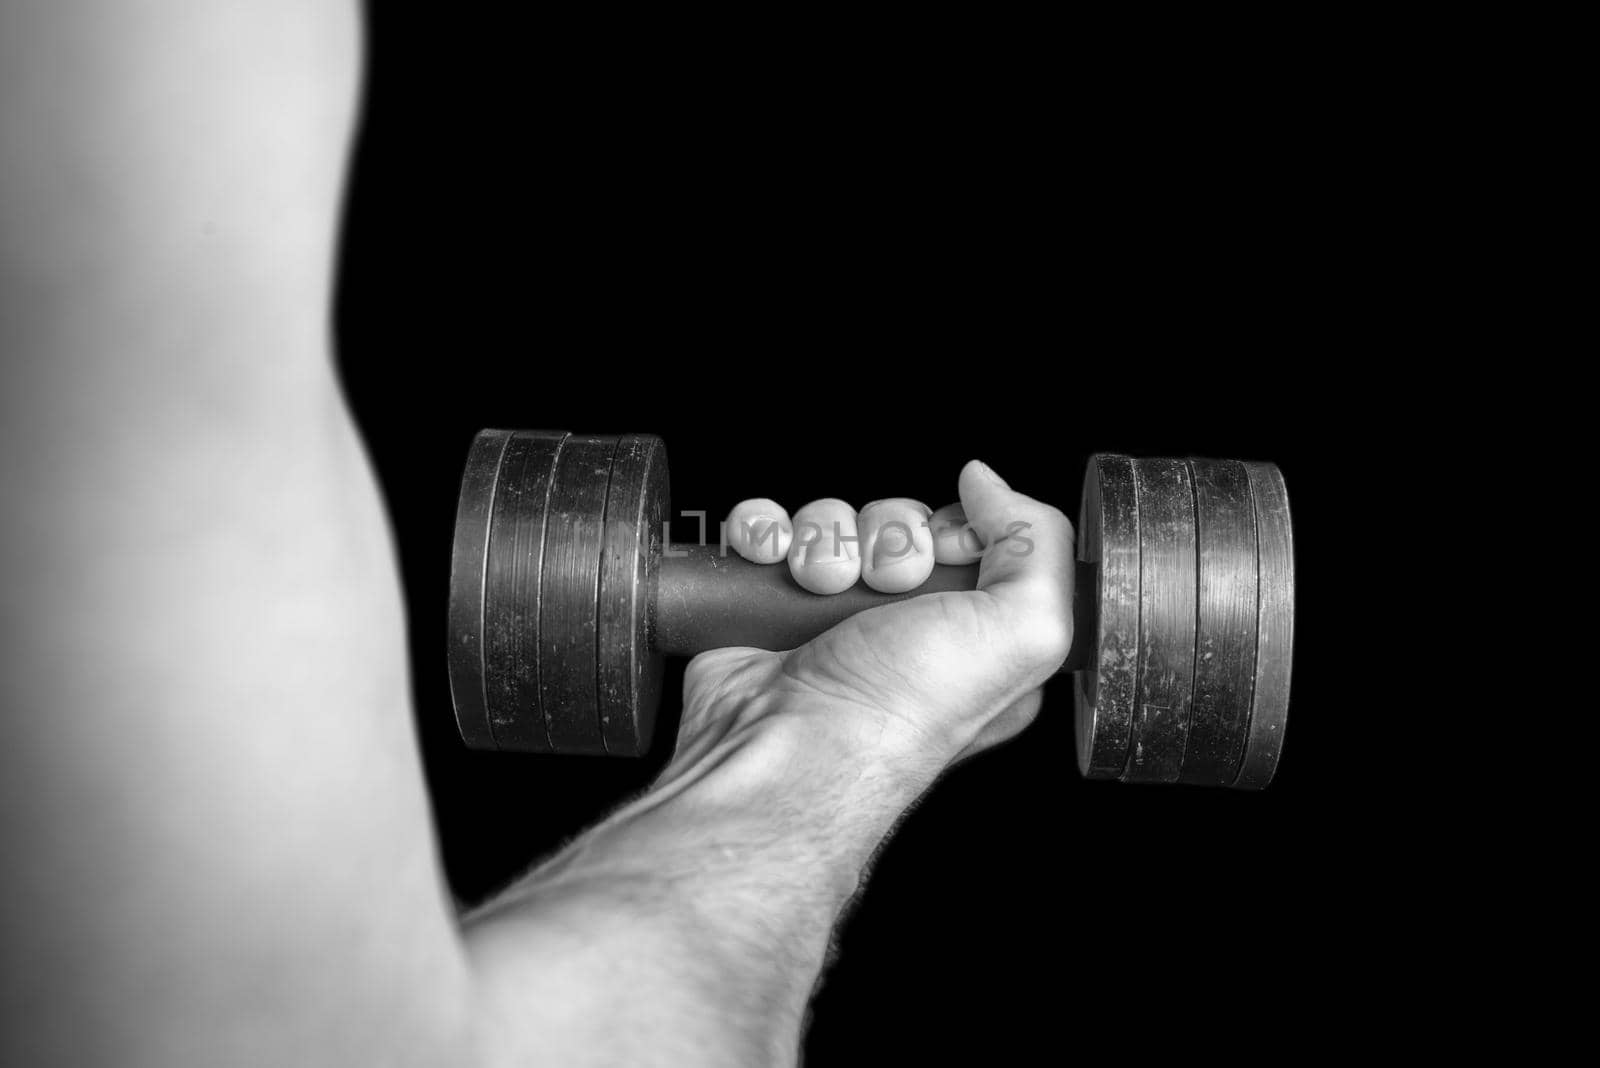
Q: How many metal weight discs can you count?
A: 8